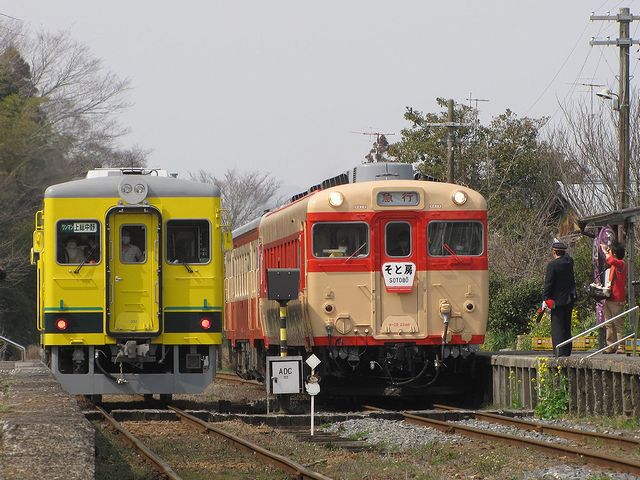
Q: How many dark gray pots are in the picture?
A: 0